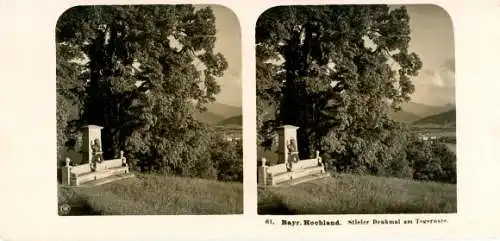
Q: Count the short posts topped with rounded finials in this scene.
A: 4